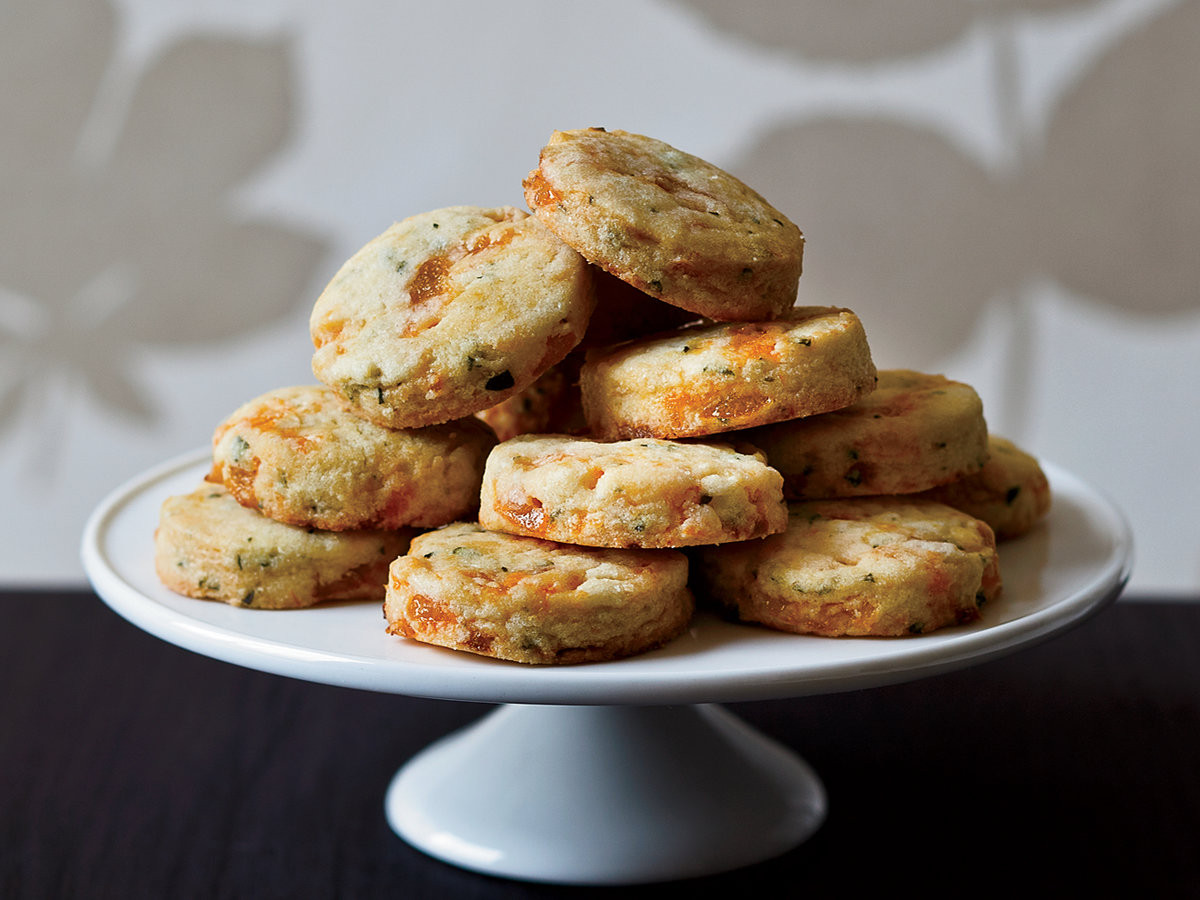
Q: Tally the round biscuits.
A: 11